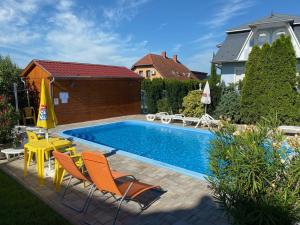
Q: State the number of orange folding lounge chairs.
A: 2